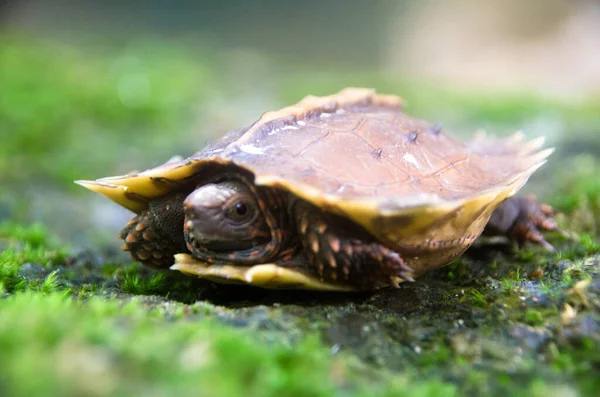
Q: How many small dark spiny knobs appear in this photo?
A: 3